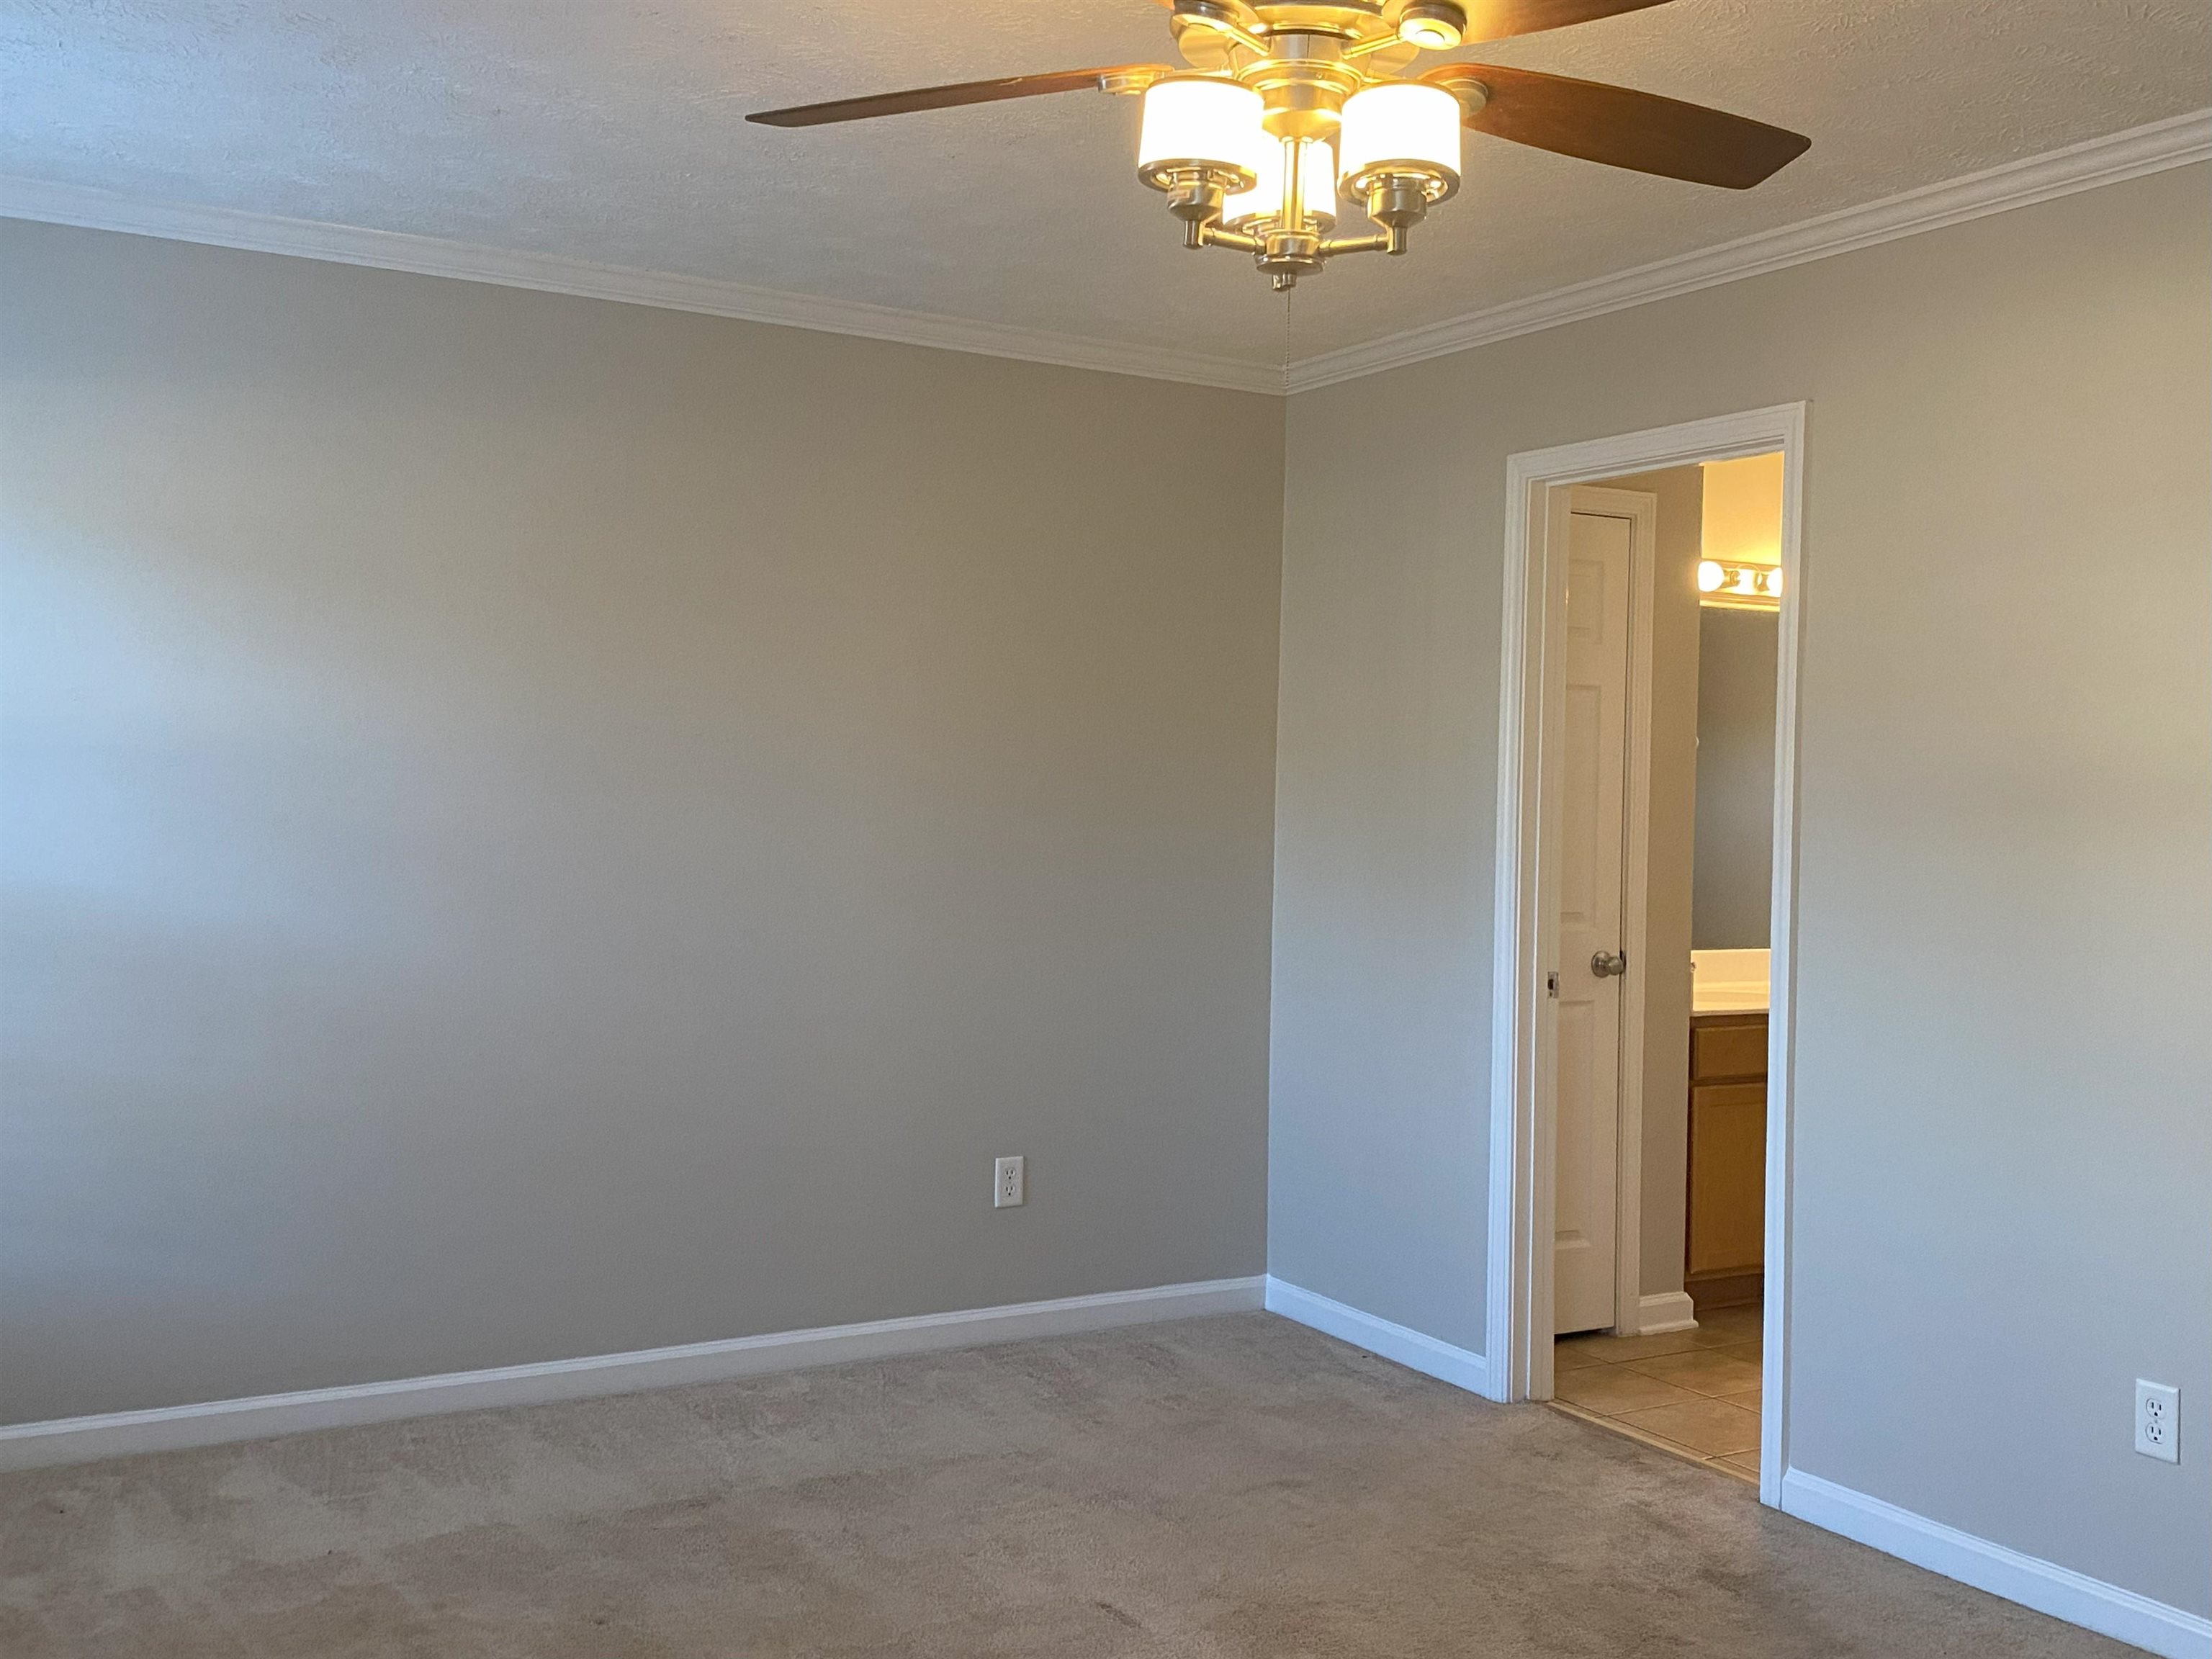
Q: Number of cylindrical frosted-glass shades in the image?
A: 3